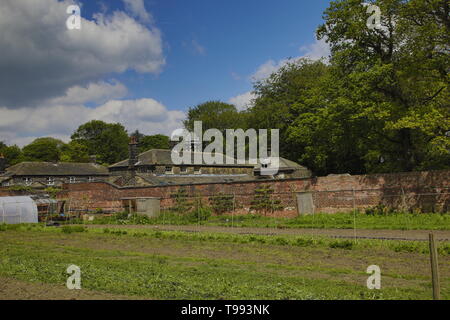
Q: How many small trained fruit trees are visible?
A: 3